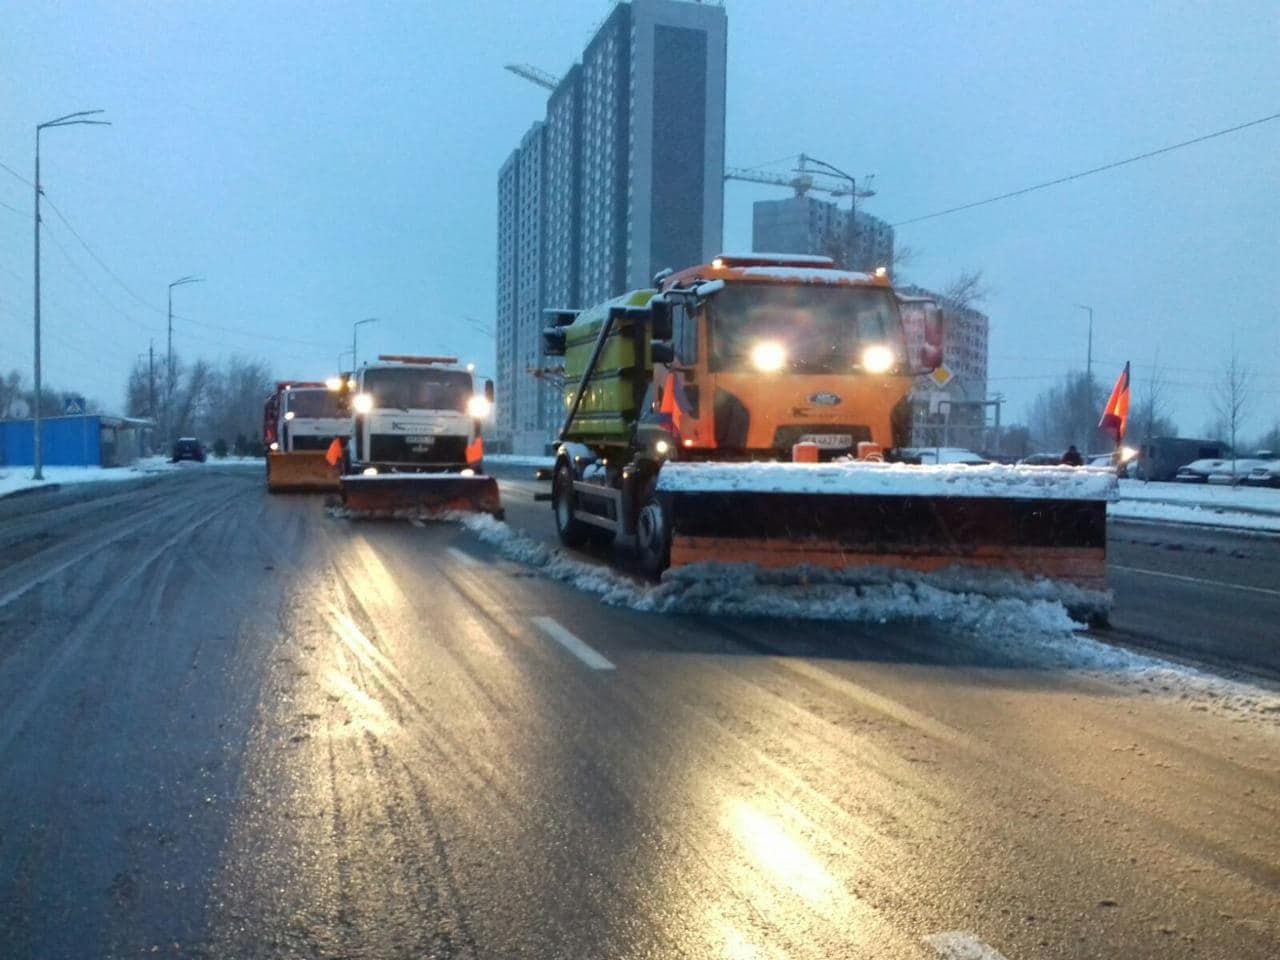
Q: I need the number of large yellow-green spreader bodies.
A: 1